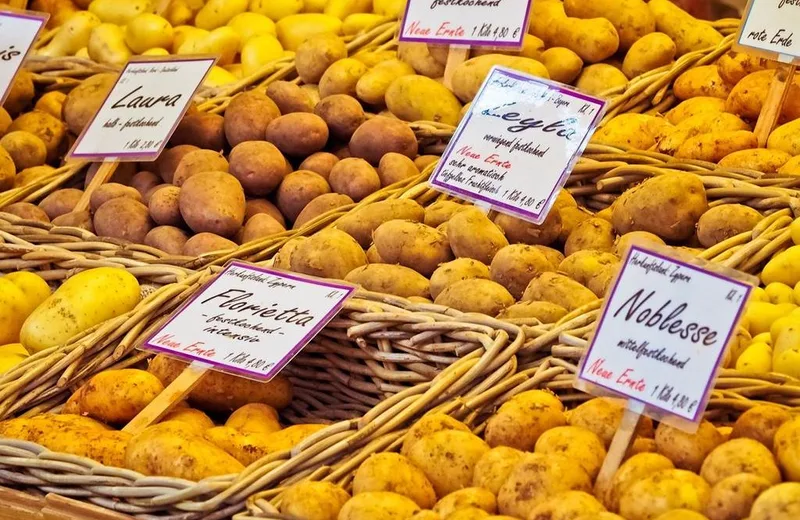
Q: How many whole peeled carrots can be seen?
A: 0